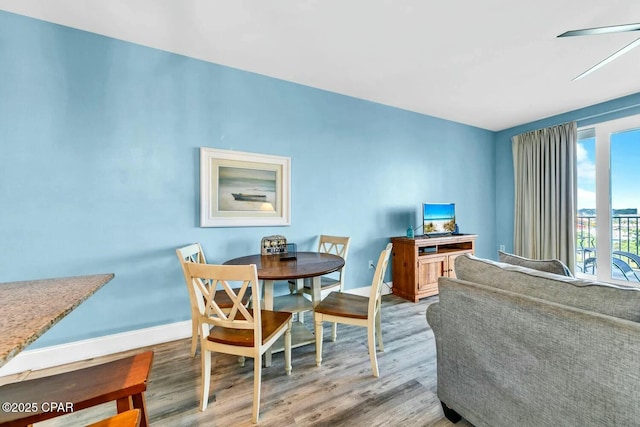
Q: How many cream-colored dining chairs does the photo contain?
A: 4